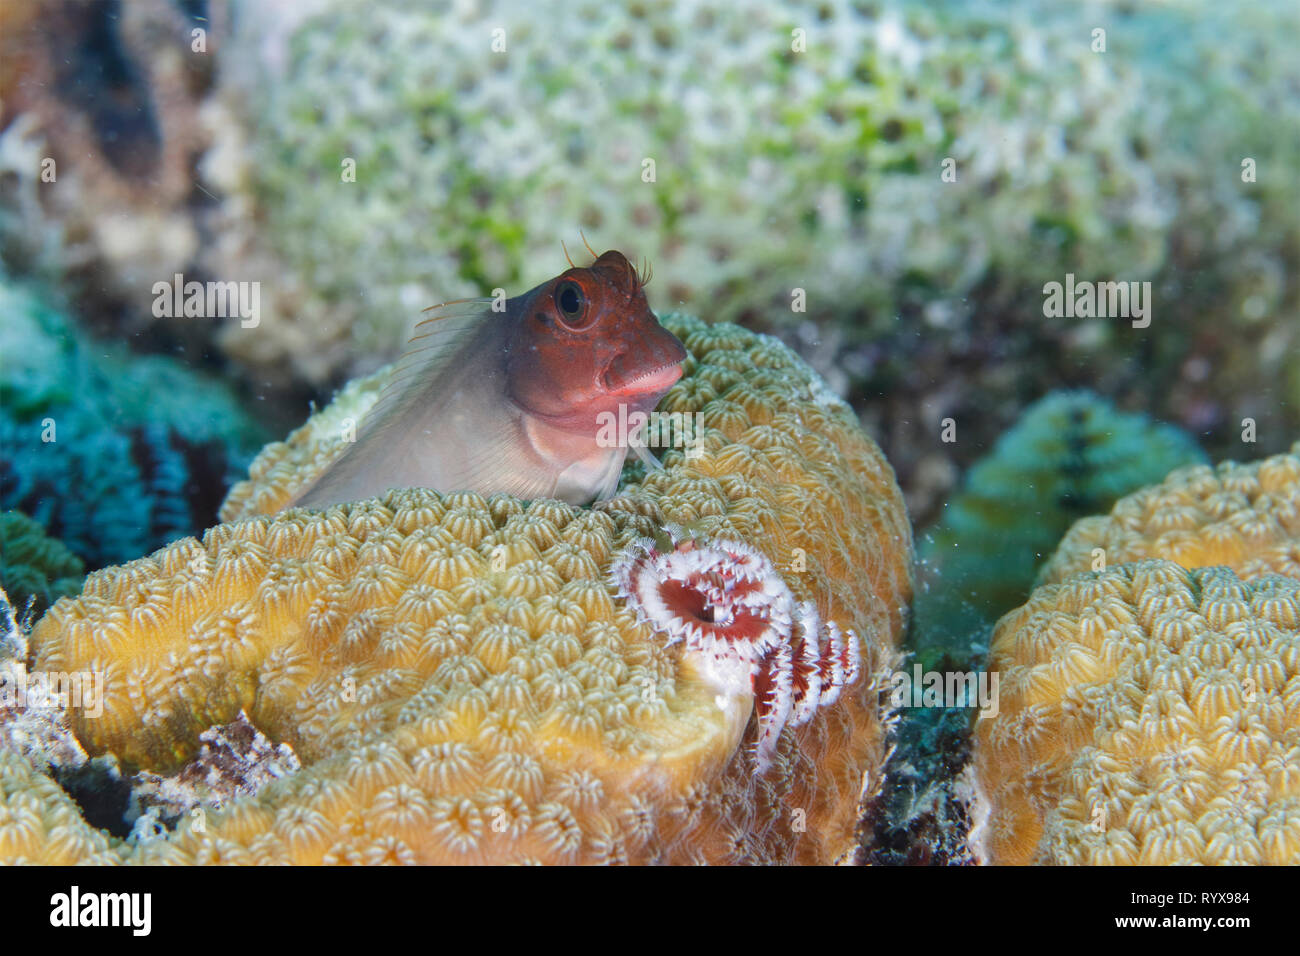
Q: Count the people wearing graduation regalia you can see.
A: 0